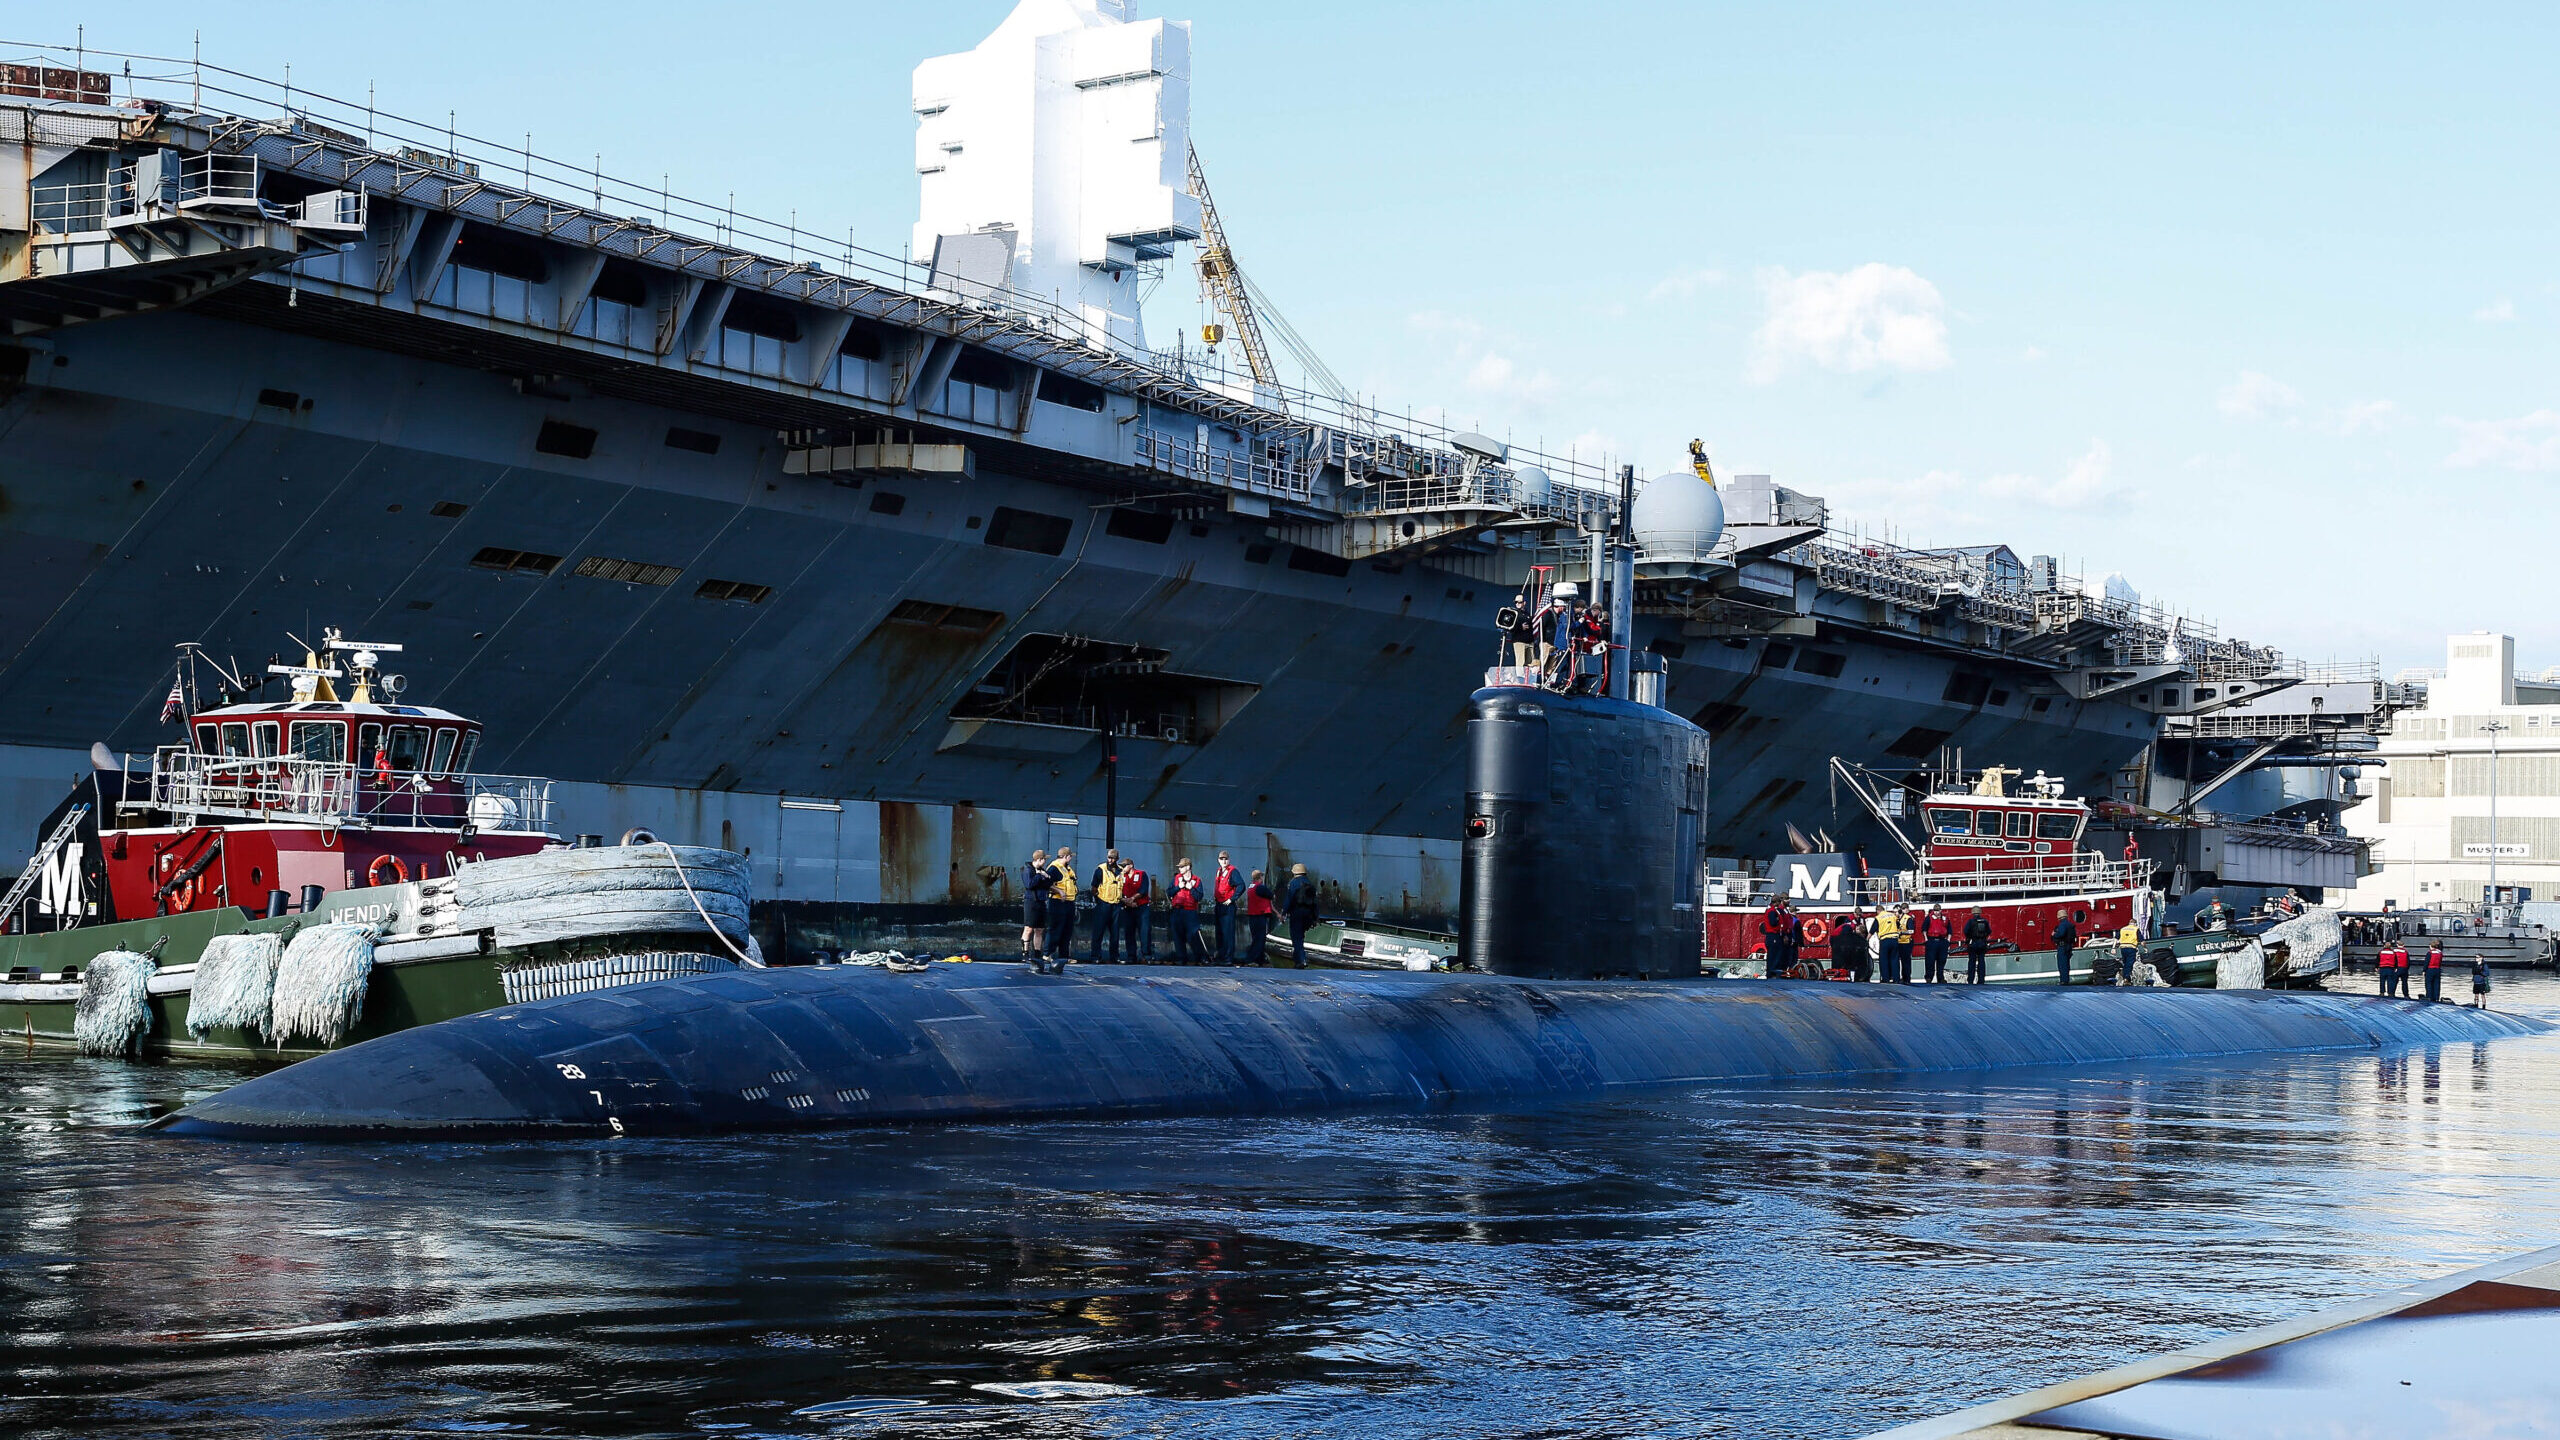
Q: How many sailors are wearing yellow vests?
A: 5